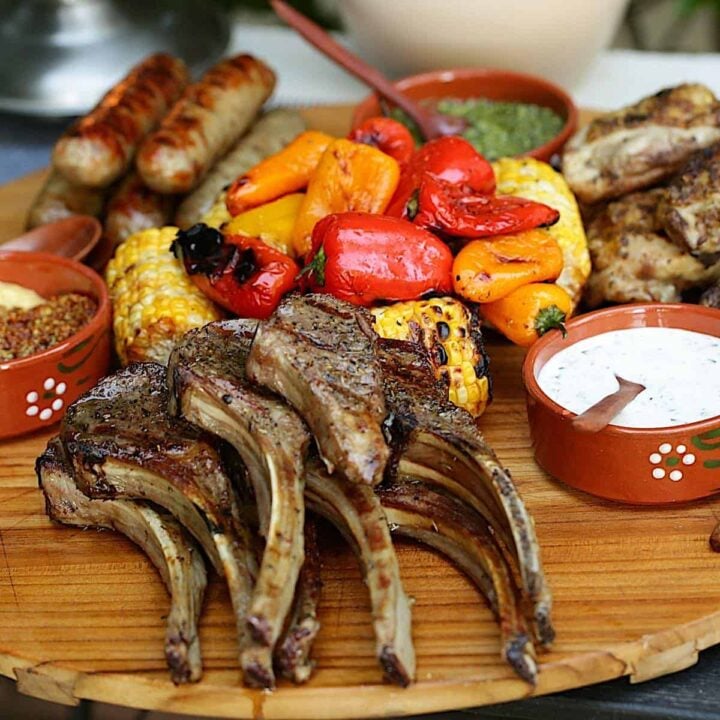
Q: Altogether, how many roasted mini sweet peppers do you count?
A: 10